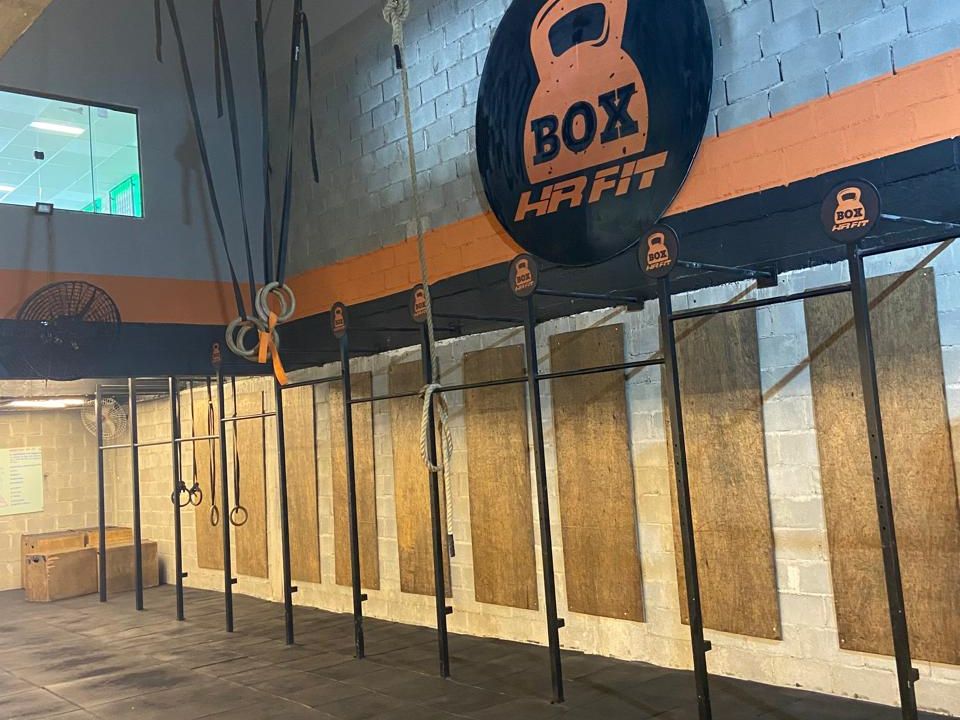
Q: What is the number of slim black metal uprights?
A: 10